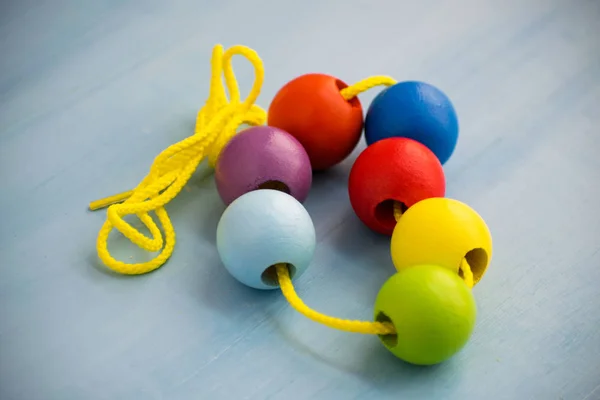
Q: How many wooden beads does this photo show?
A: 7